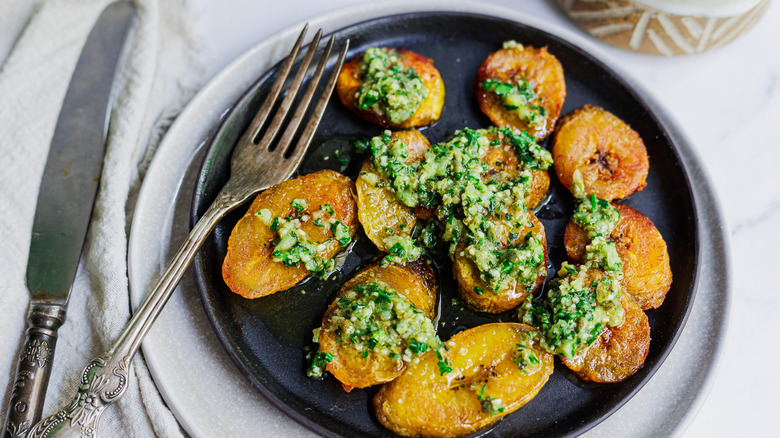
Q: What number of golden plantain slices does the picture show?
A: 11